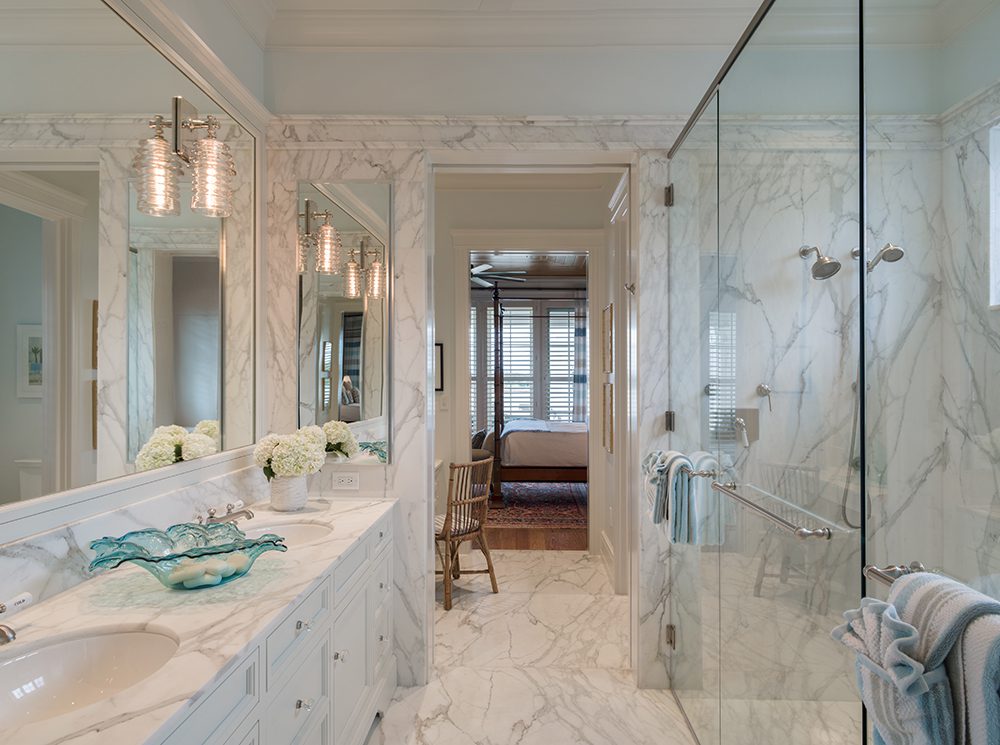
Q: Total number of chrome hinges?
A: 3